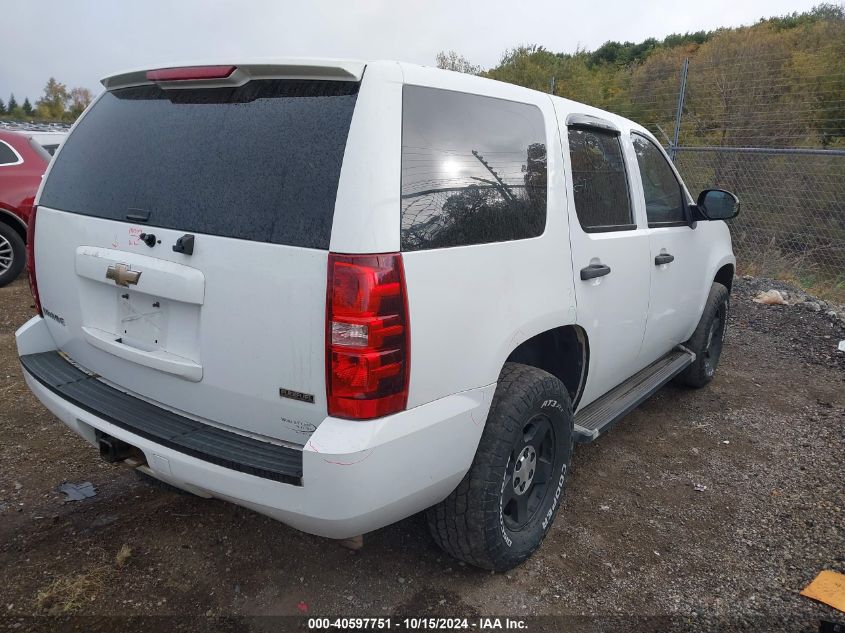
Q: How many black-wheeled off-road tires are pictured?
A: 2